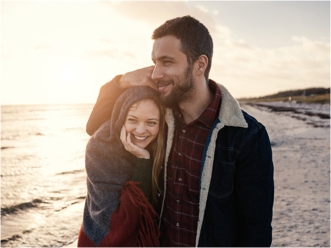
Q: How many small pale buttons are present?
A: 5